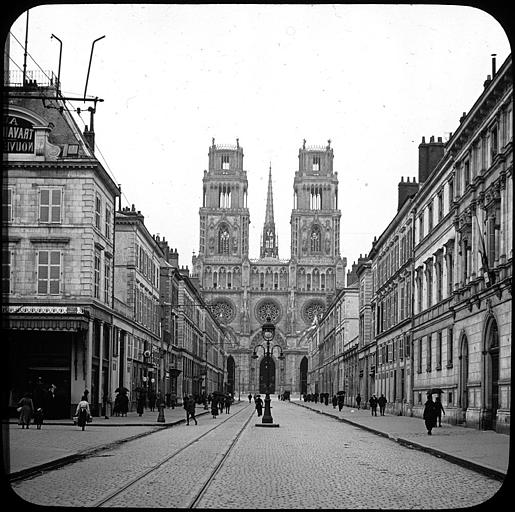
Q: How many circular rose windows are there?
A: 3